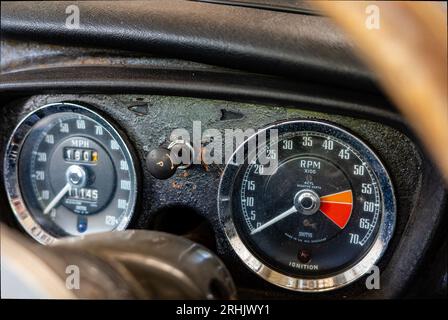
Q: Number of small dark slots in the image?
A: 2